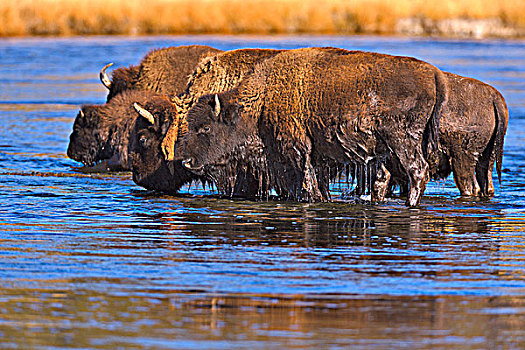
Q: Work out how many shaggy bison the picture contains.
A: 4